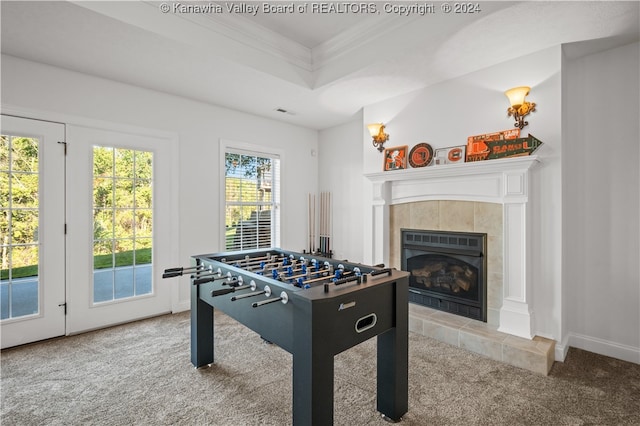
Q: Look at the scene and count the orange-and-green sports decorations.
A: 5